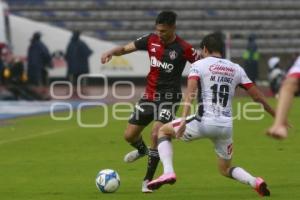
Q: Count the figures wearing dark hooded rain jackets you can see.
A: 2